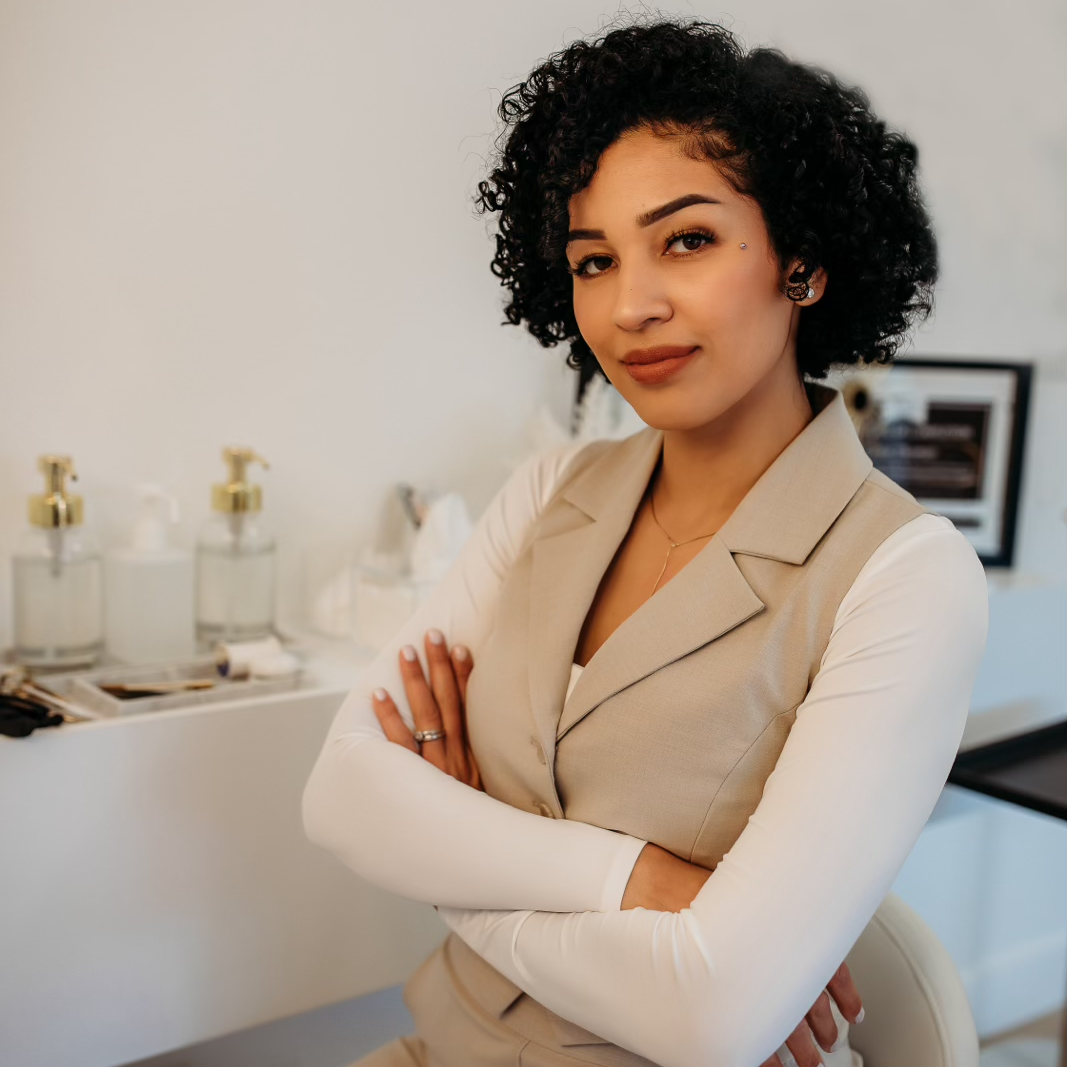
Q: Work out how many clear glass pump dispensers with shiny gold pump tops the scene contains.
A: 2